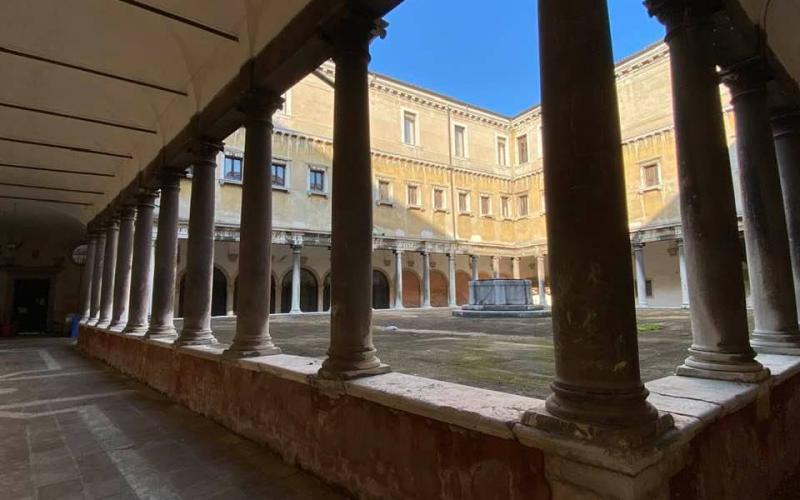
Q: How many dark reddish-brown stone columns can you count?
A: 13